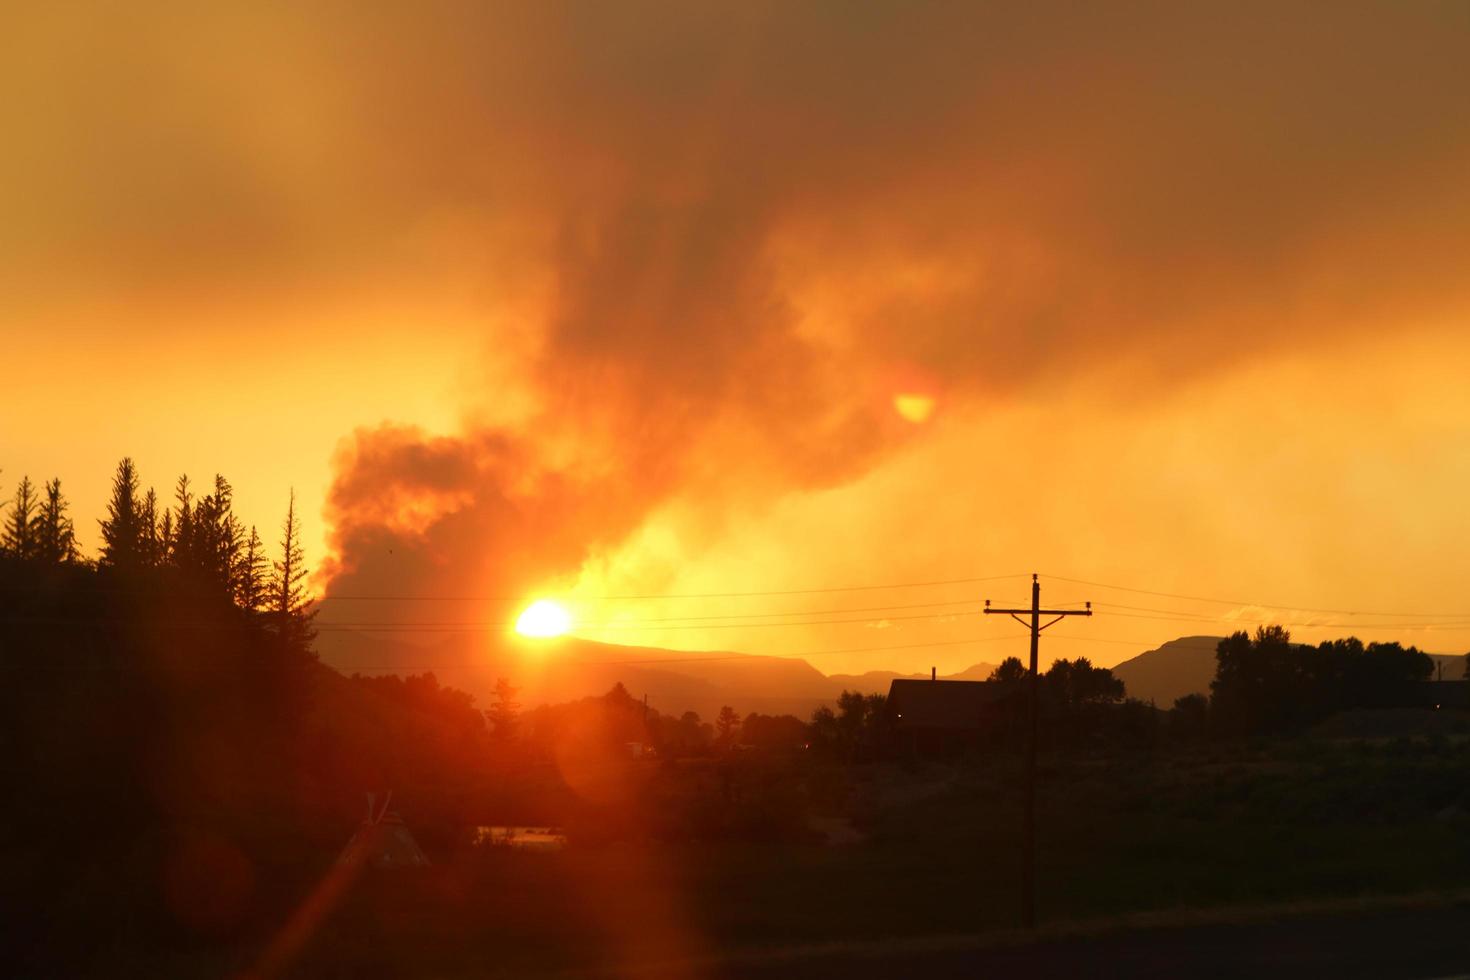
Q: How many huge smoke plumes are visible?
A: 1